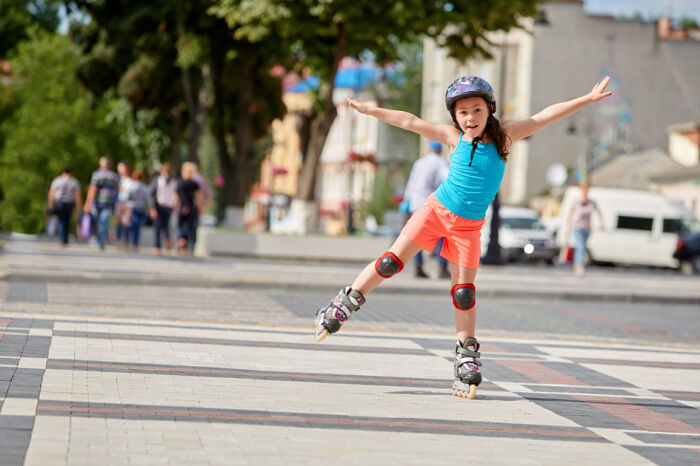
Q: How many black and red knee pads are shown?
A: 2